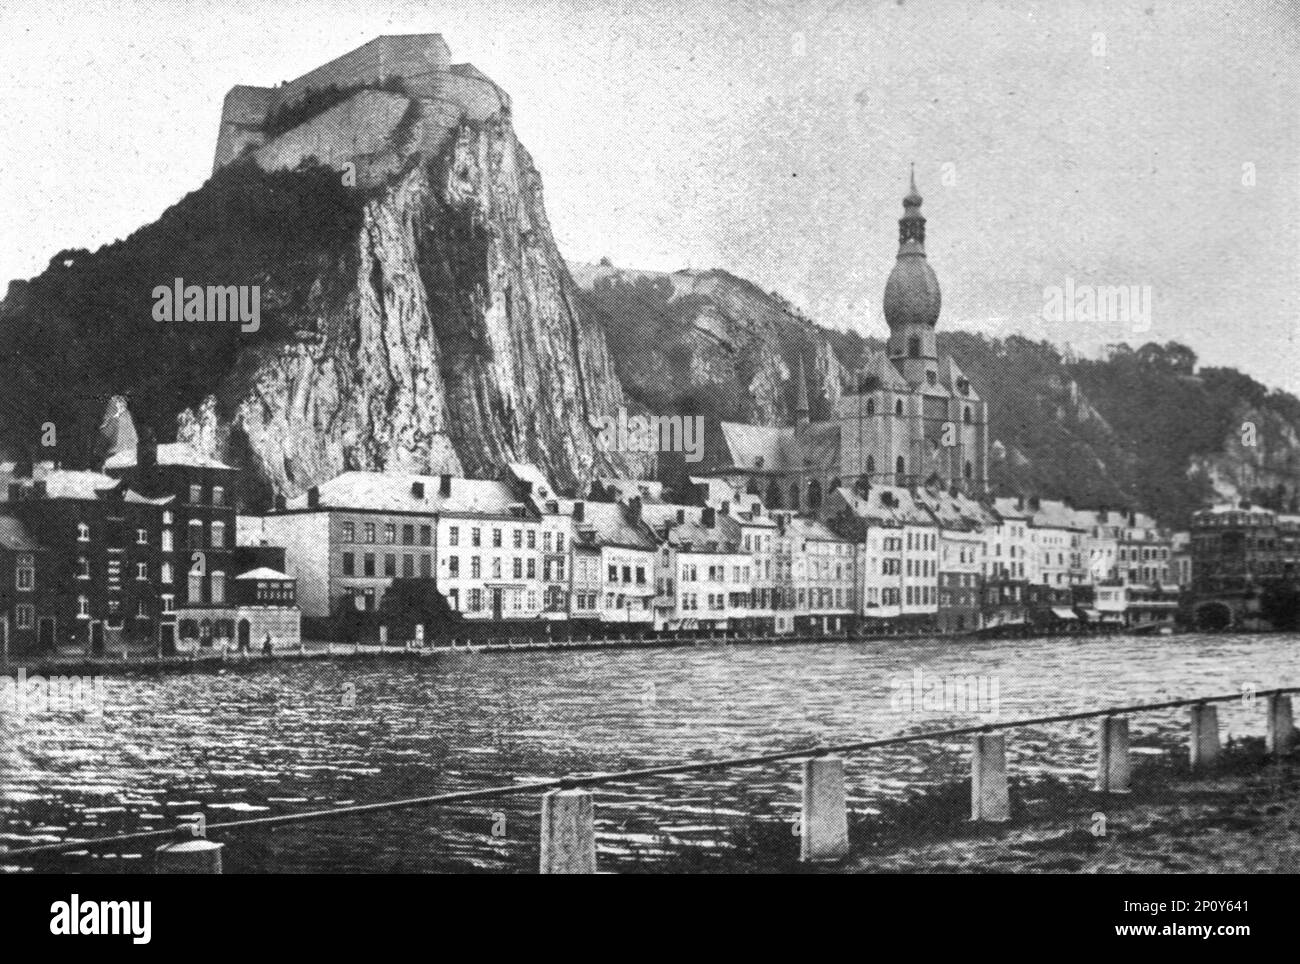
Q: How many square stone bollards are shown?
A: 7